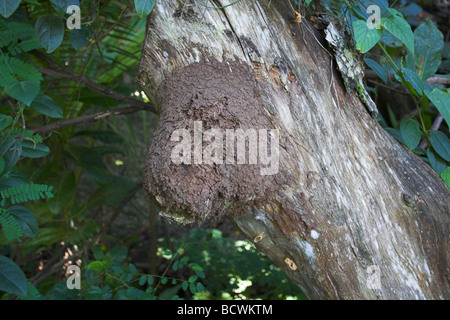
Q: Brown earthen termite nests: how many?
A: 1